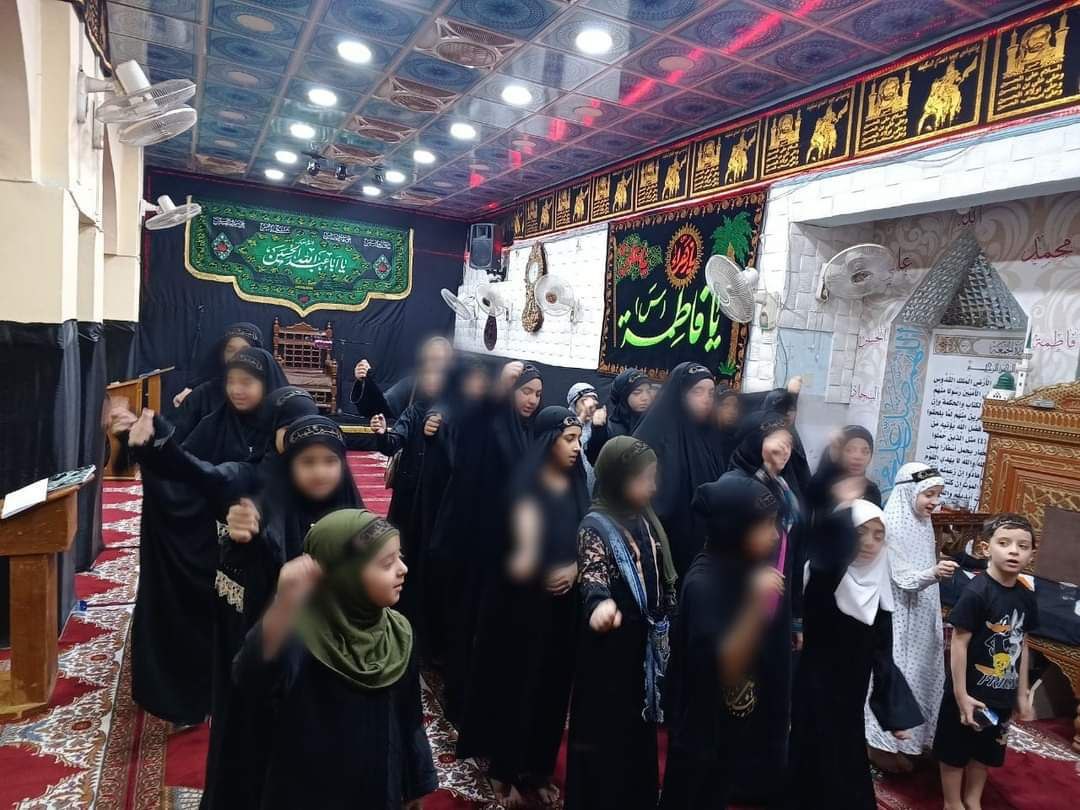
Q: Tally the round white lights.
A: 11